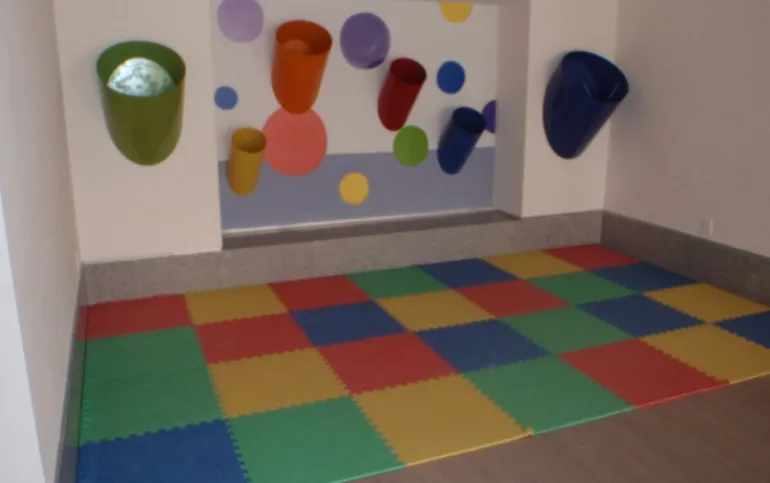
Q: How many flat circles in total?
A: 9